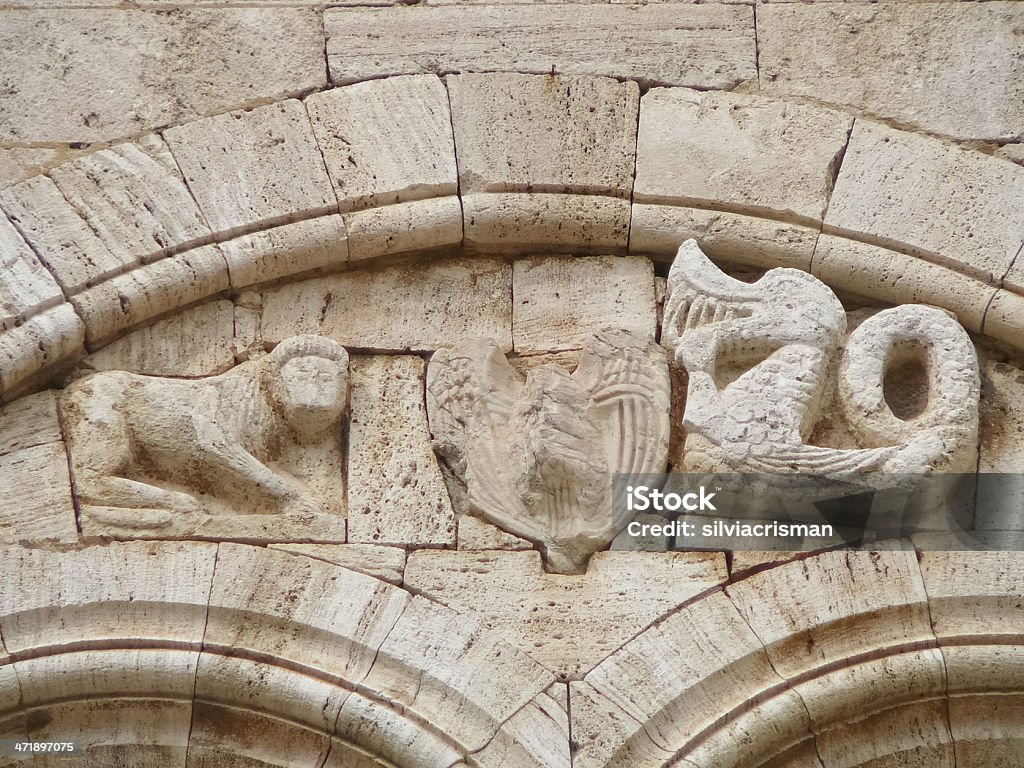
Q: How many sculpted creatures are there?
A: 3